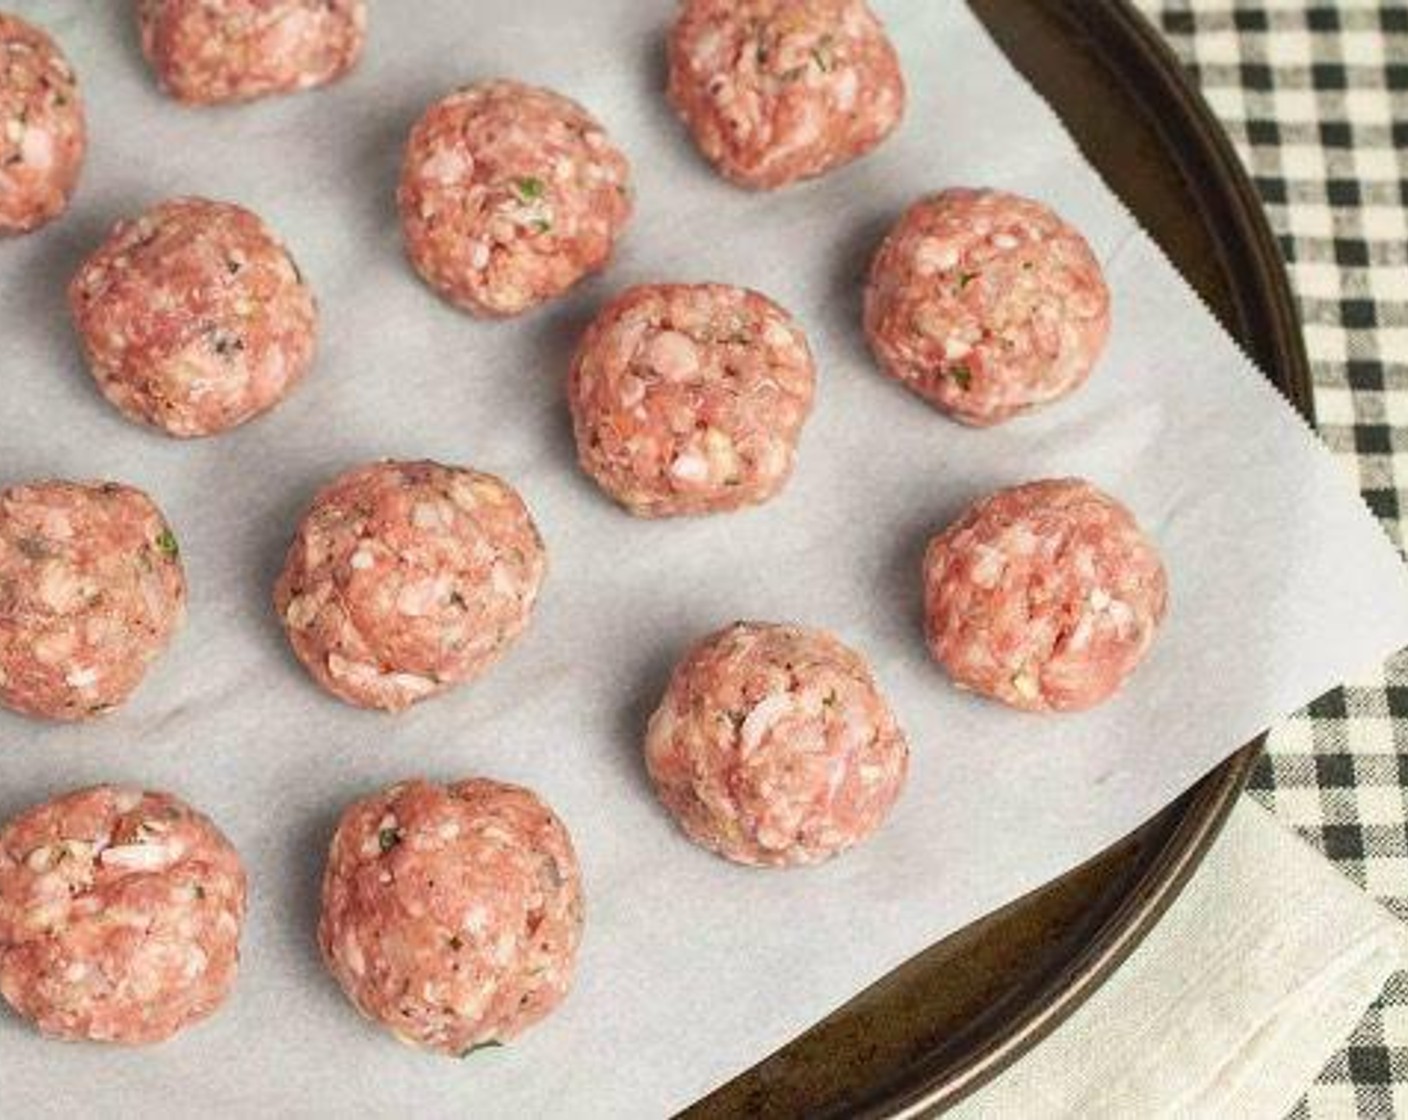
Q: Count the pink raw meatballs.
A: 13